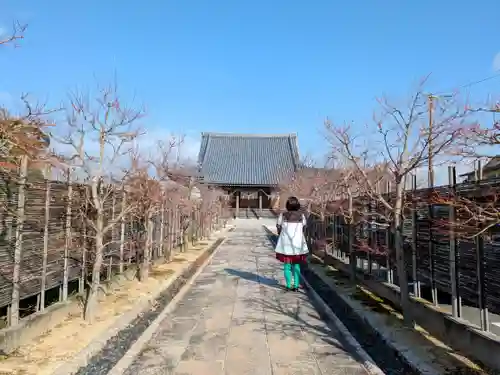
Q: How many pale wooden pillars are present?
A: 2